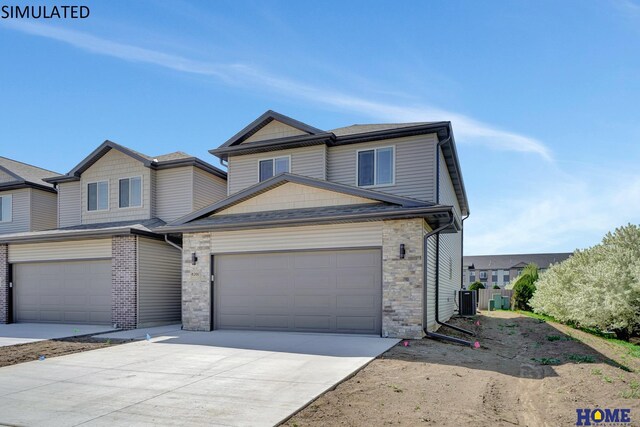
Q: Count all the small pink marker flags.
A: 3